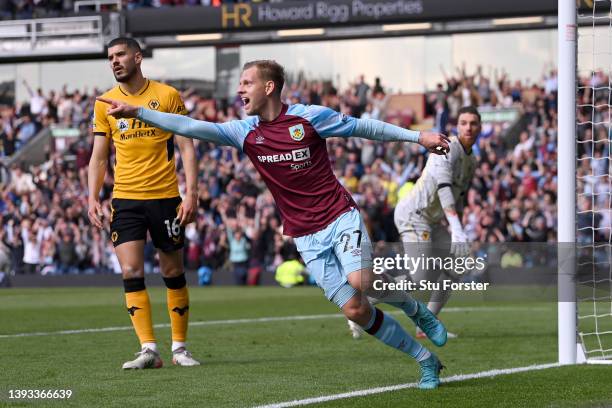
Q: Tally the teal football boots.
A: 2